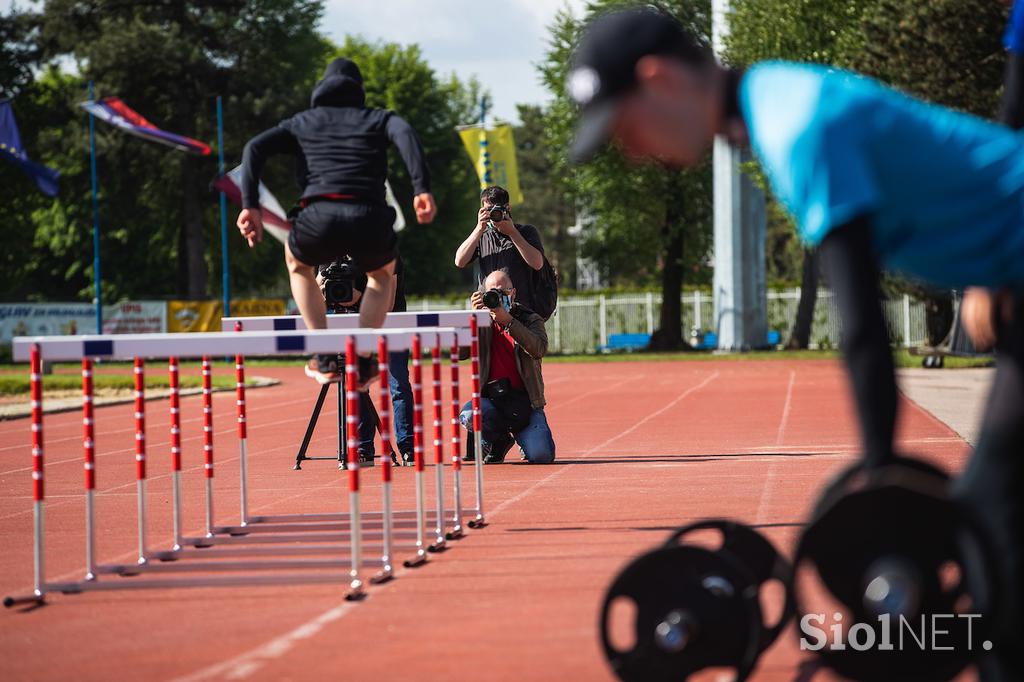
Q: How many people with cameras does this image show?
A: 3